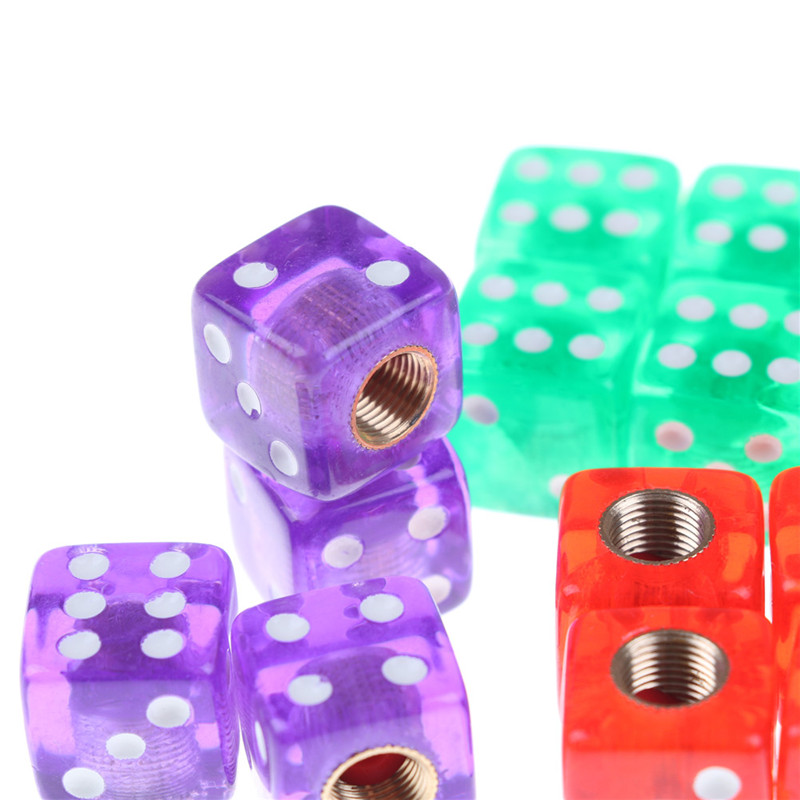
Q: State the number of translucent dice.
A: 12